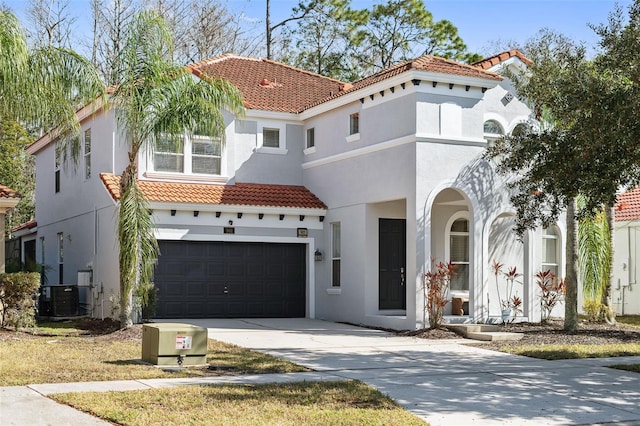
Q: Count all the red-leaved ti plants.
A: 3